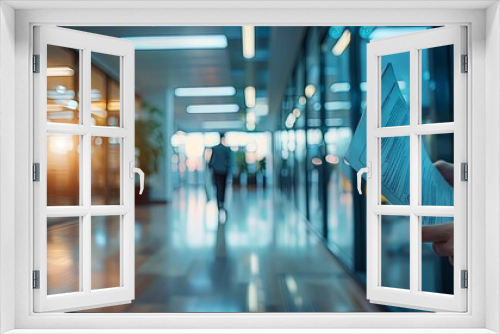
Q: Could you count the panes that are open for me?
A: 2